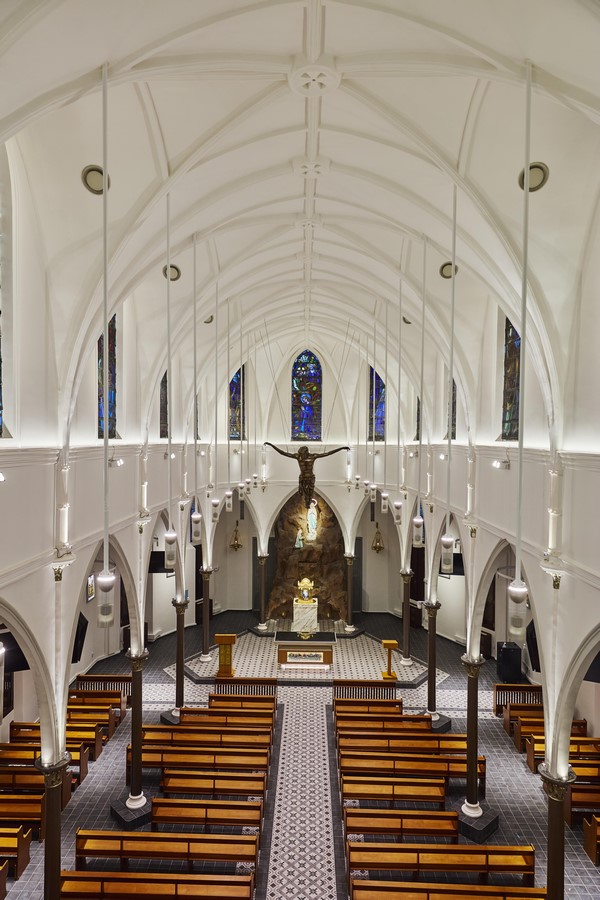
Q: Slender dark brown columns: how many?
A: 10